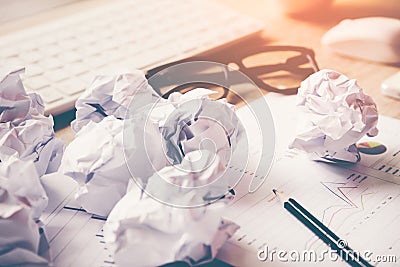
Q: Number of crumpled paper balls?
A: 8